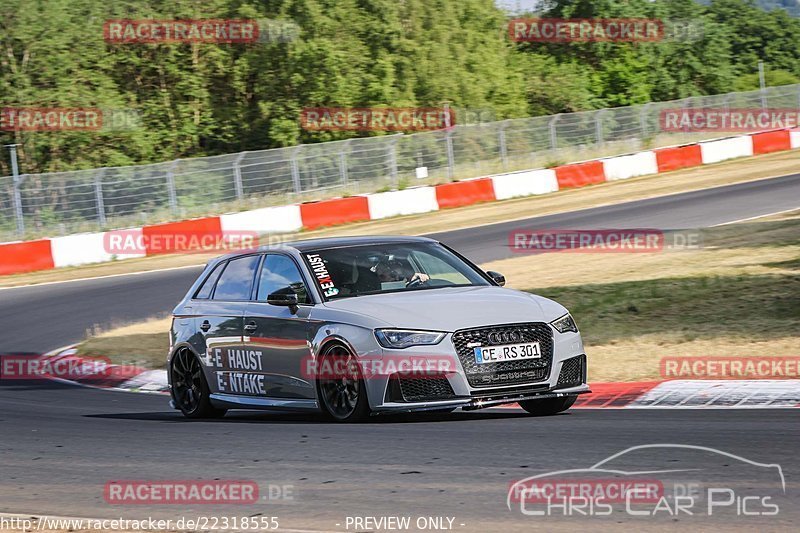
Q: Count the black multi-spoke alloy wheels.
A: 2